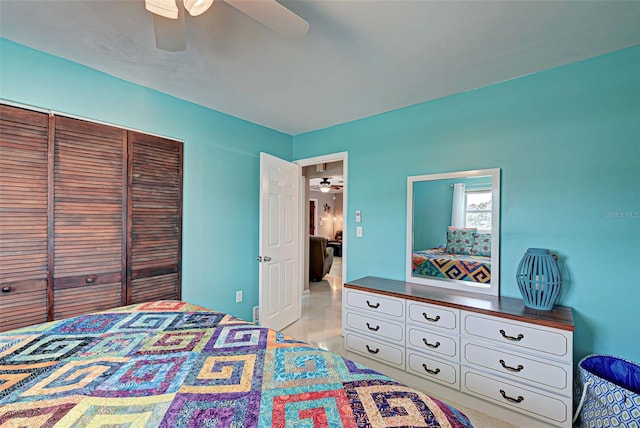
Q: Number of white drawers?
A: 9